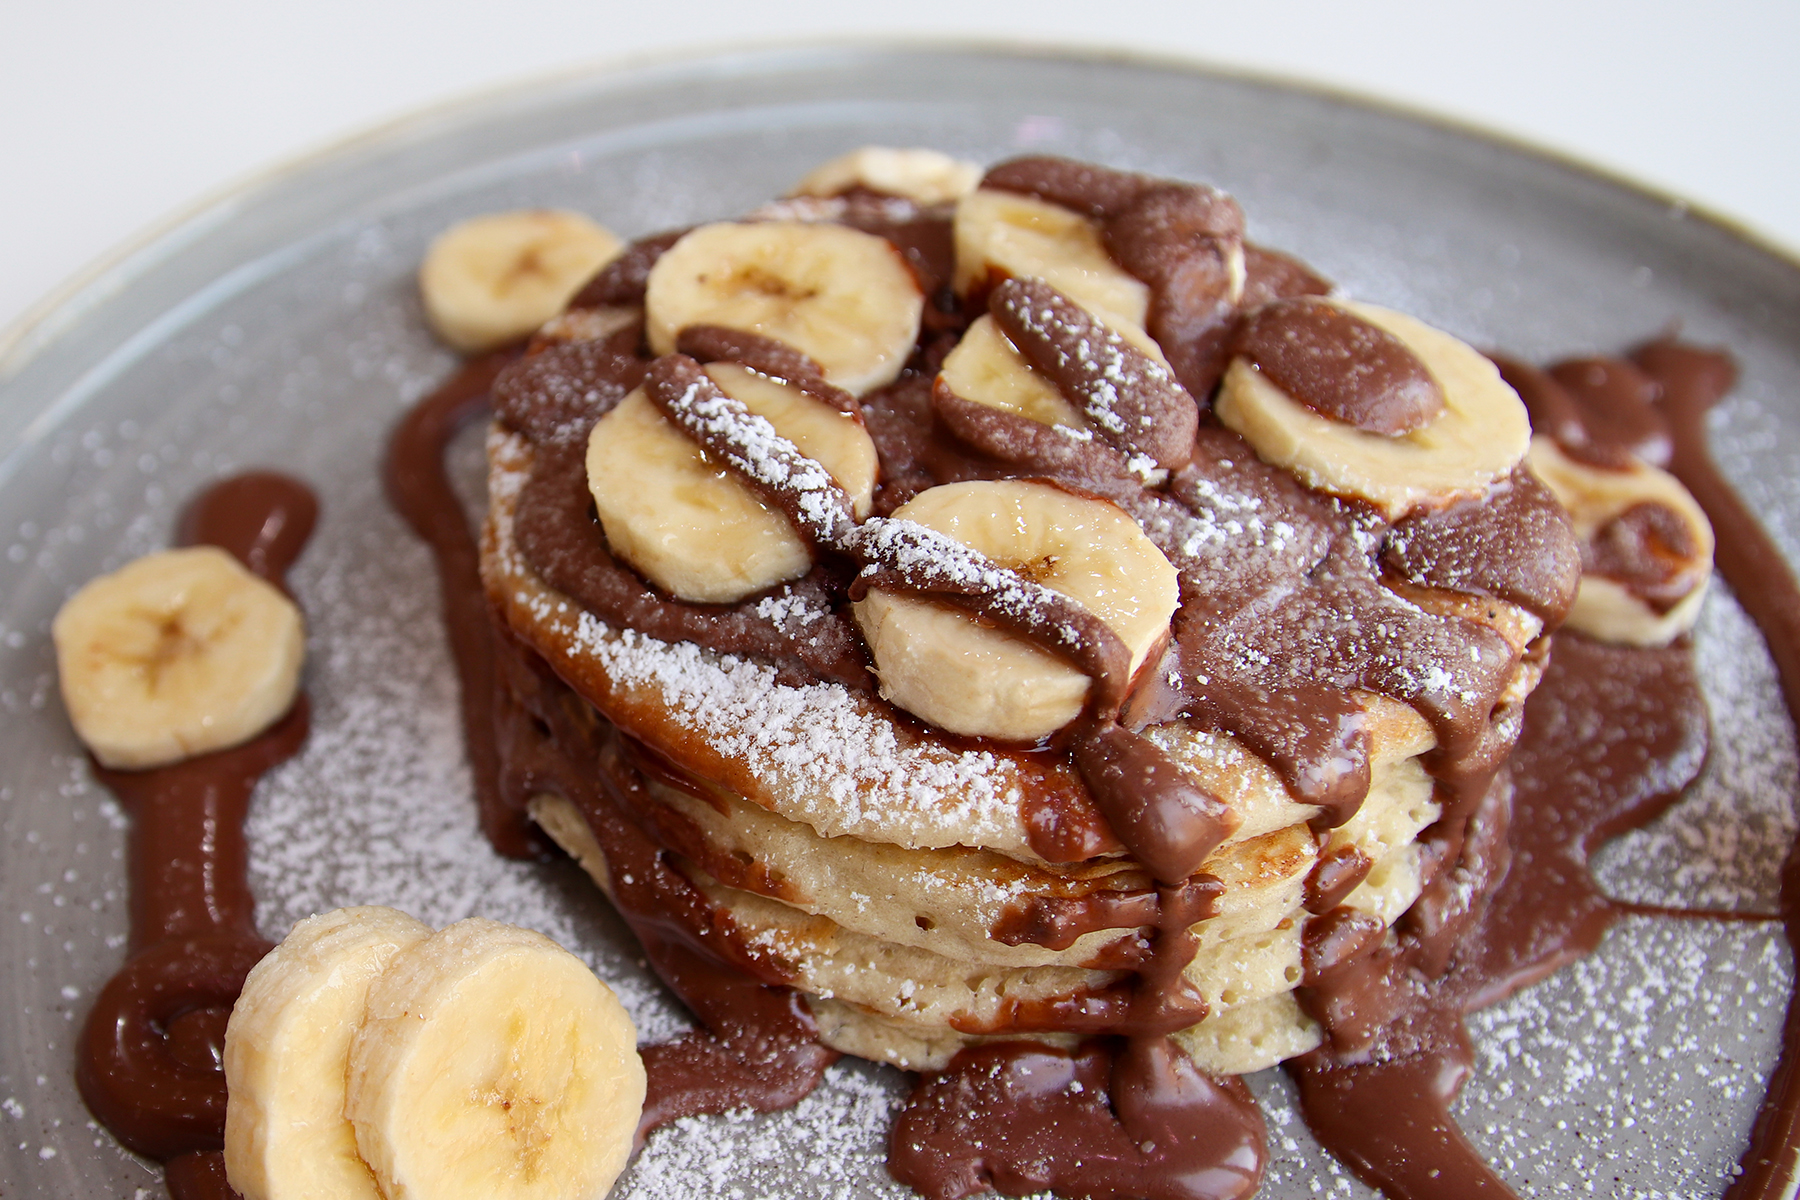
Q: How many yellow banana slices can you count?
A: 12